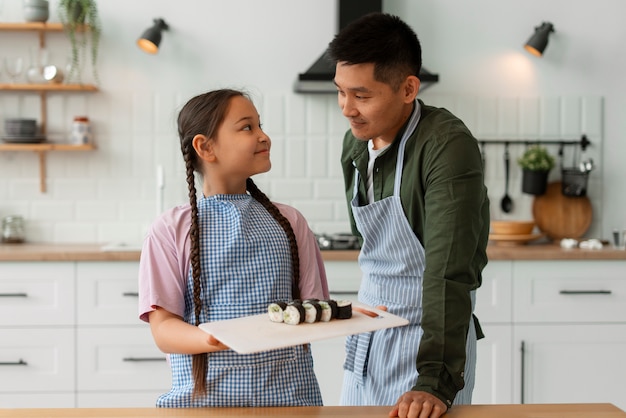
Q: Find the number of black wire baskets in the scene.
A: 1